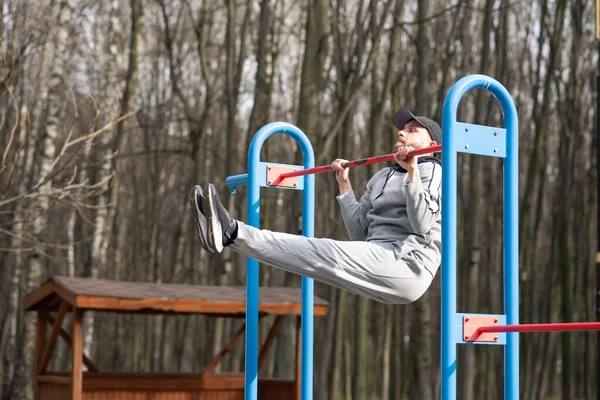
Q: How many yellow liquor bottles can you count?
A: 0